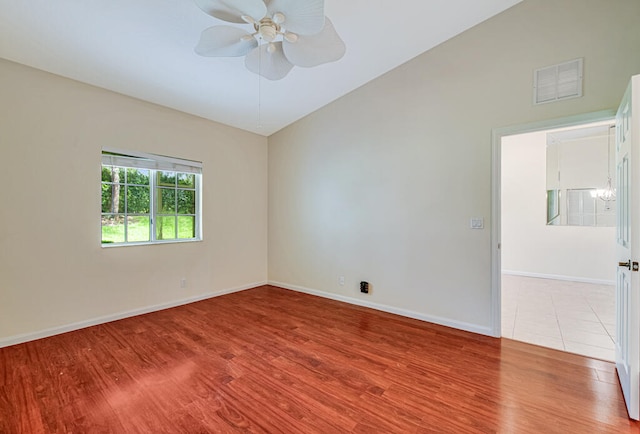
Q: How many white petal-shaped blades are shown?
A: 5